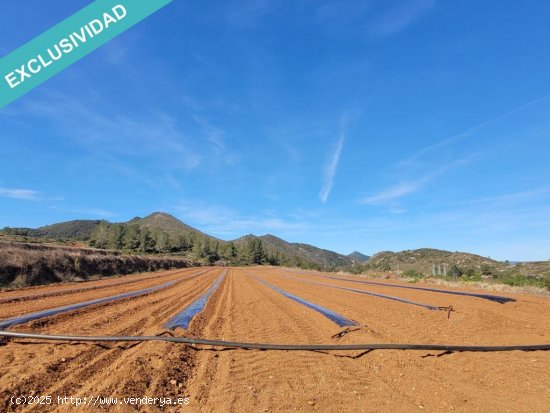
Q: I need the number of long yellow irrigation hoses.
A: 0